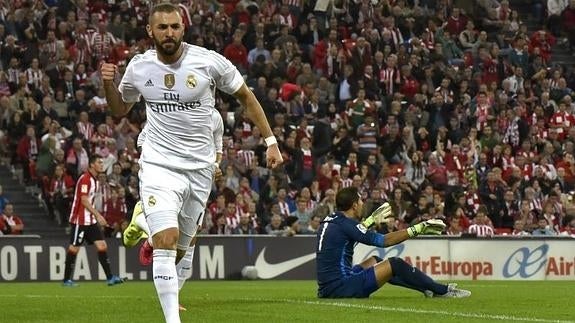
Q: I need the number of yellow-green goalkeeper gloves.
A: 2